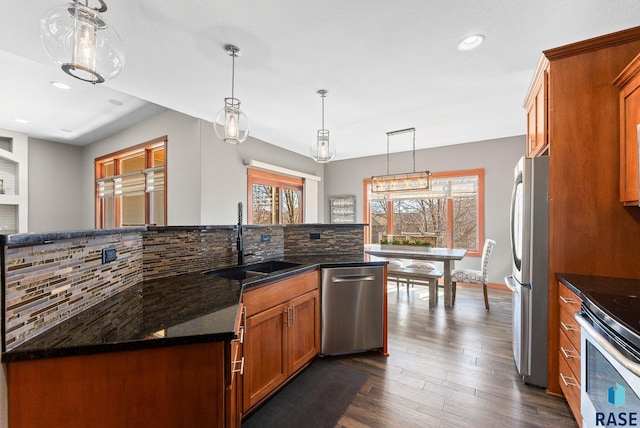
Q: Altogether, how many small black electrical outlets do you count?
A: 3